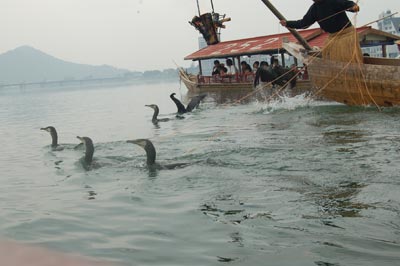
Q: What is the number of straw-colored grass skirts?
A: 1